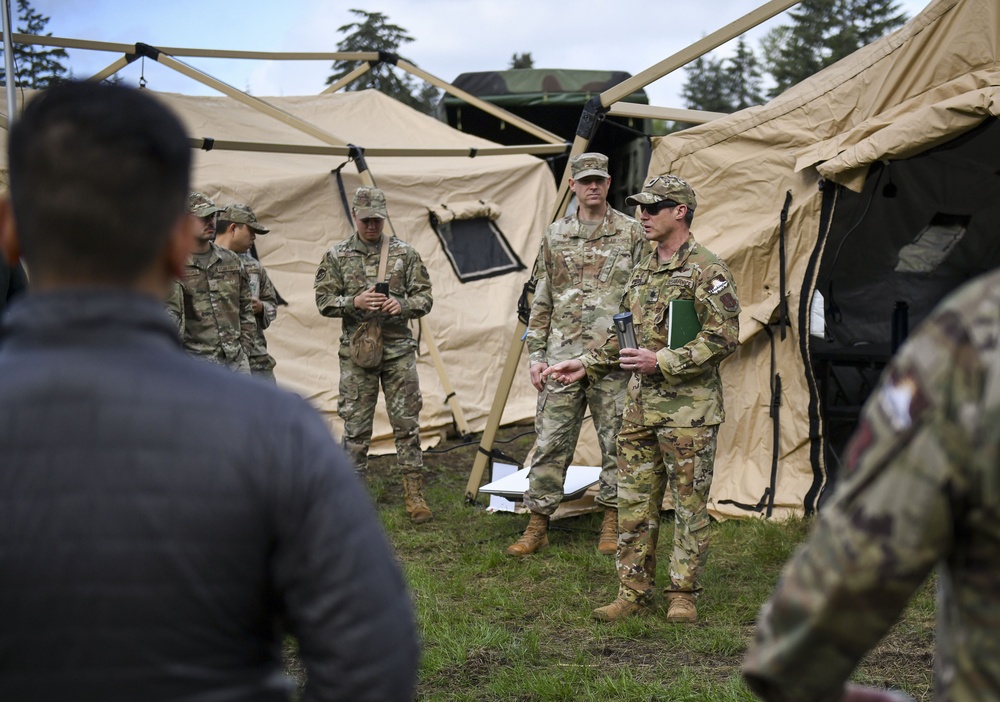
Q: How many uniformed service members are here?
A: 6